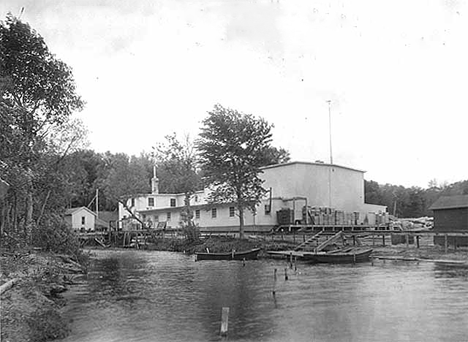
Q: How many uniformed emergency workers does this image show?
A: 0